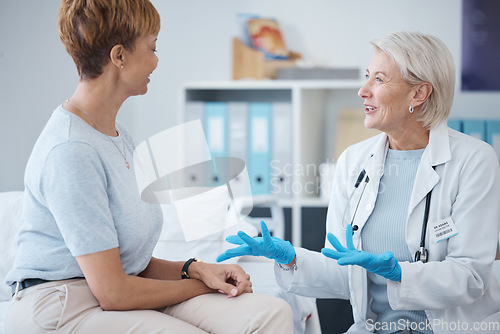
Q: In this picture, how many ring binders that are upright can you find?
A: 8